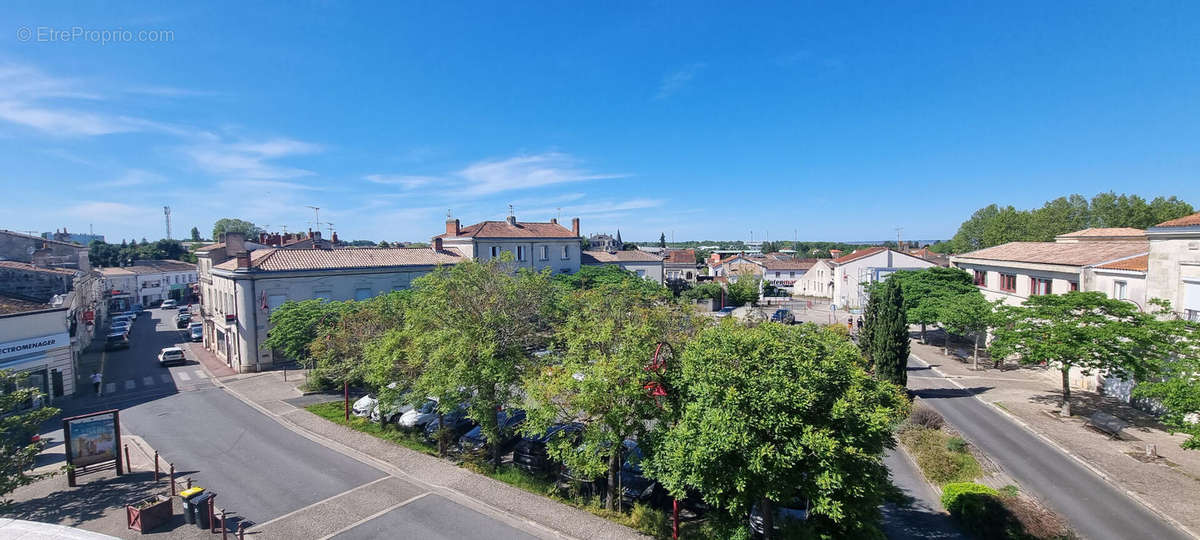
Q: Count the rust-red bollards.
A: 7